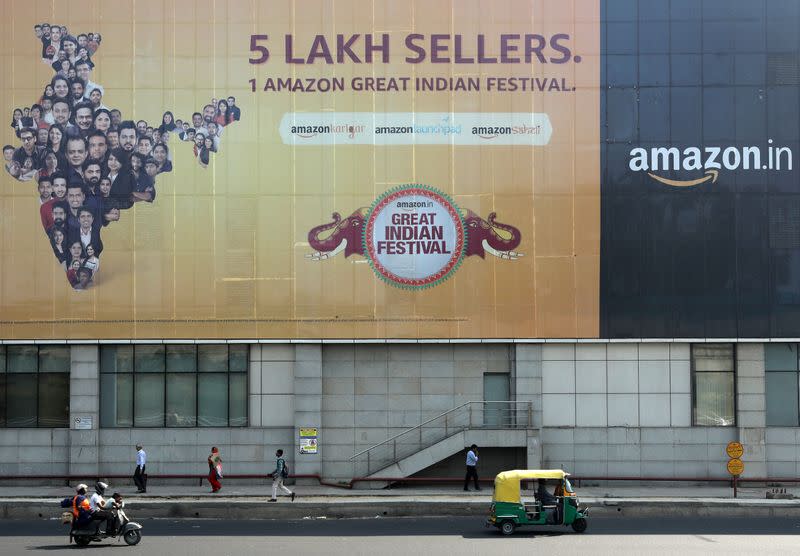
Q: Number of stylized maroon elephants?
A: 2